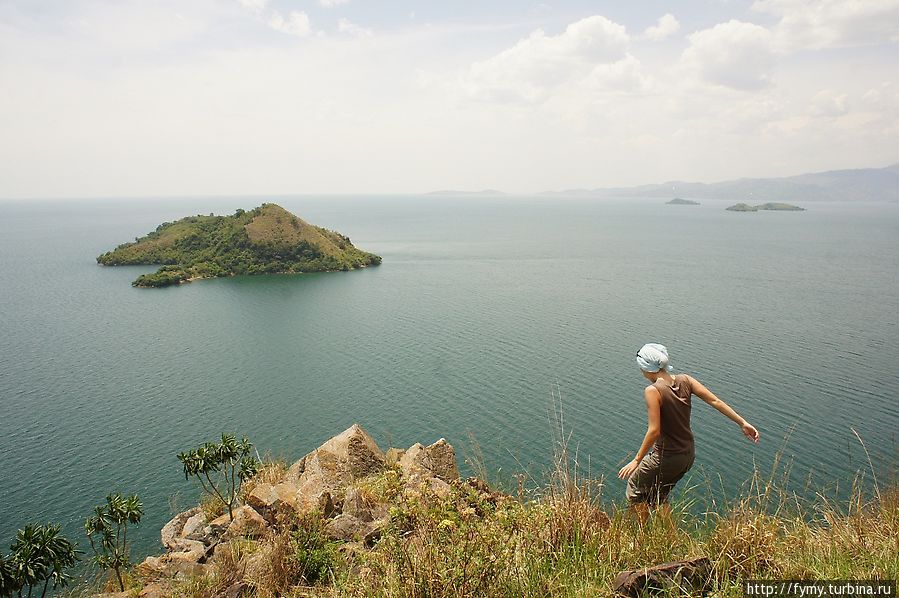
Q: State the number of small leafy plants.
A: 3